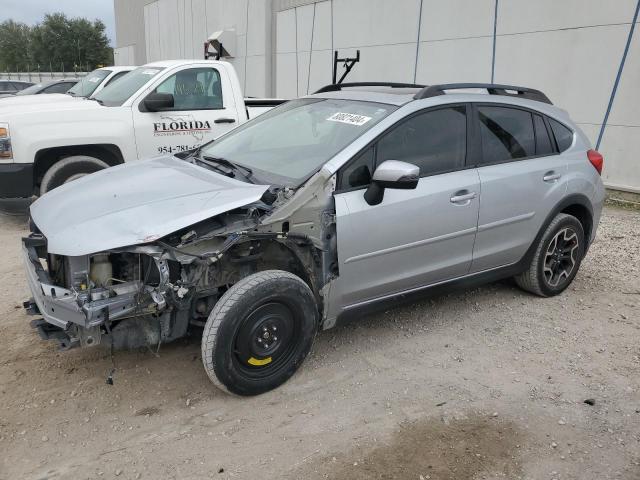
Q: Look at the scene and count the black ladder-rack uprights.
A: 2